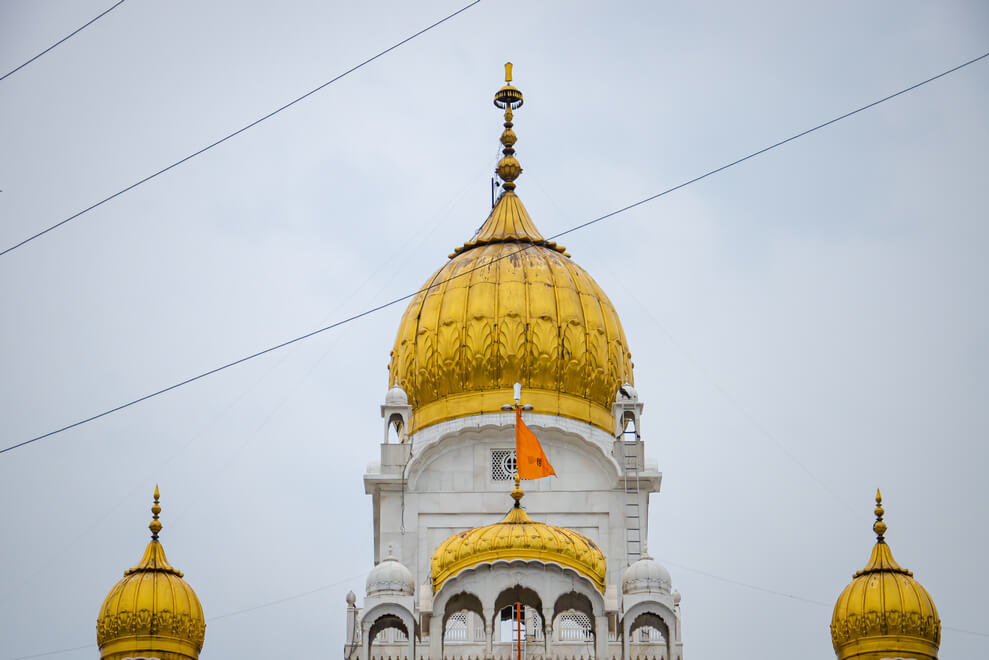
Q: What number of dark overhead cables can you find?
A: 3